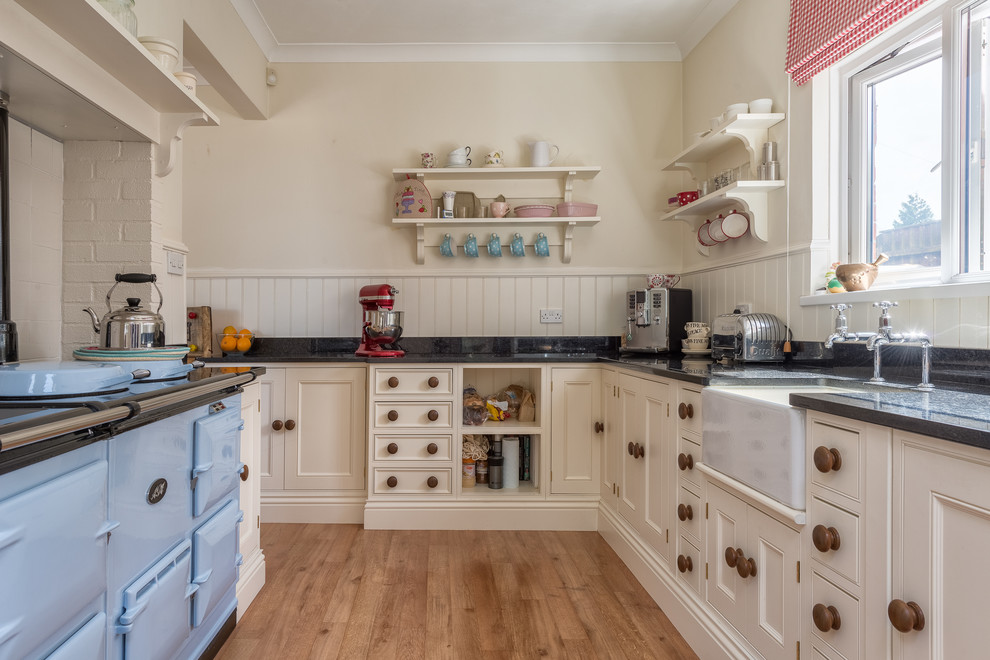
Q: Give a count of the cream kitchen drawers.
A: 11